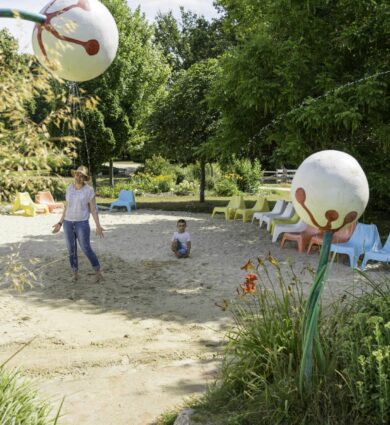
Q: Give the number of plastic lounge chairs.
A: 13